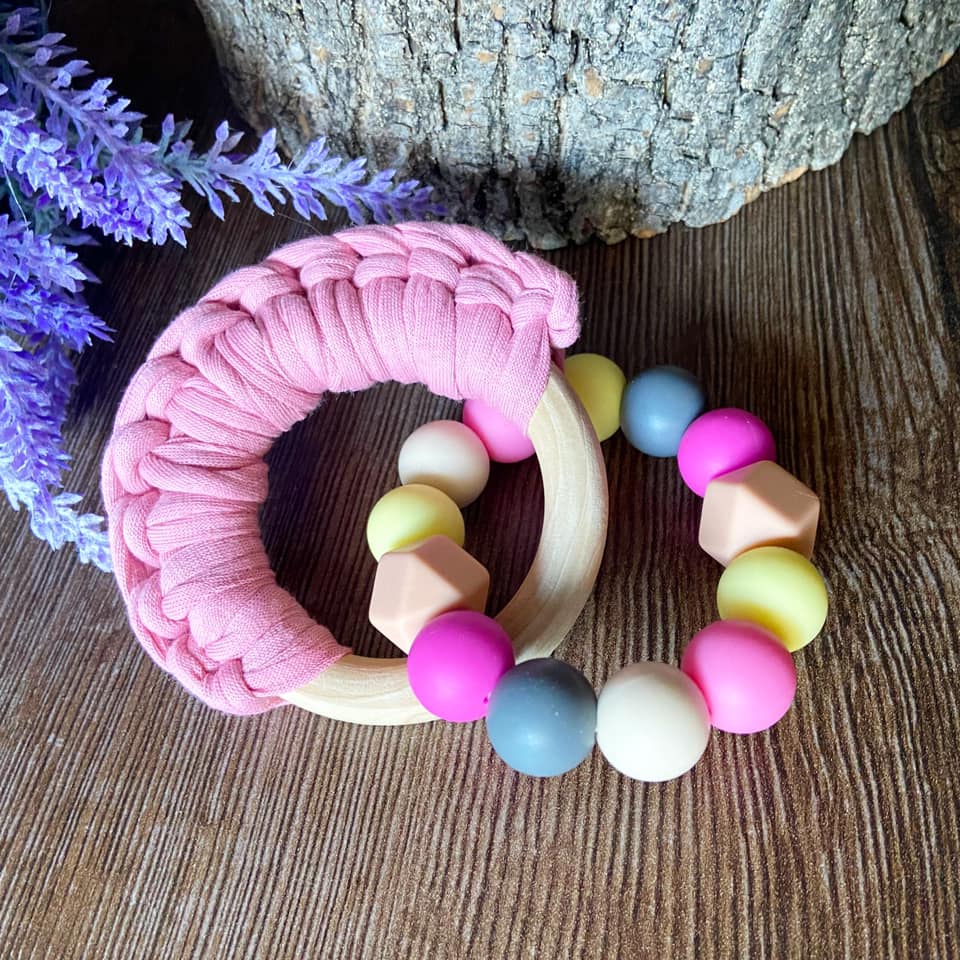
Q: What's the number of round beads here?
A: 11